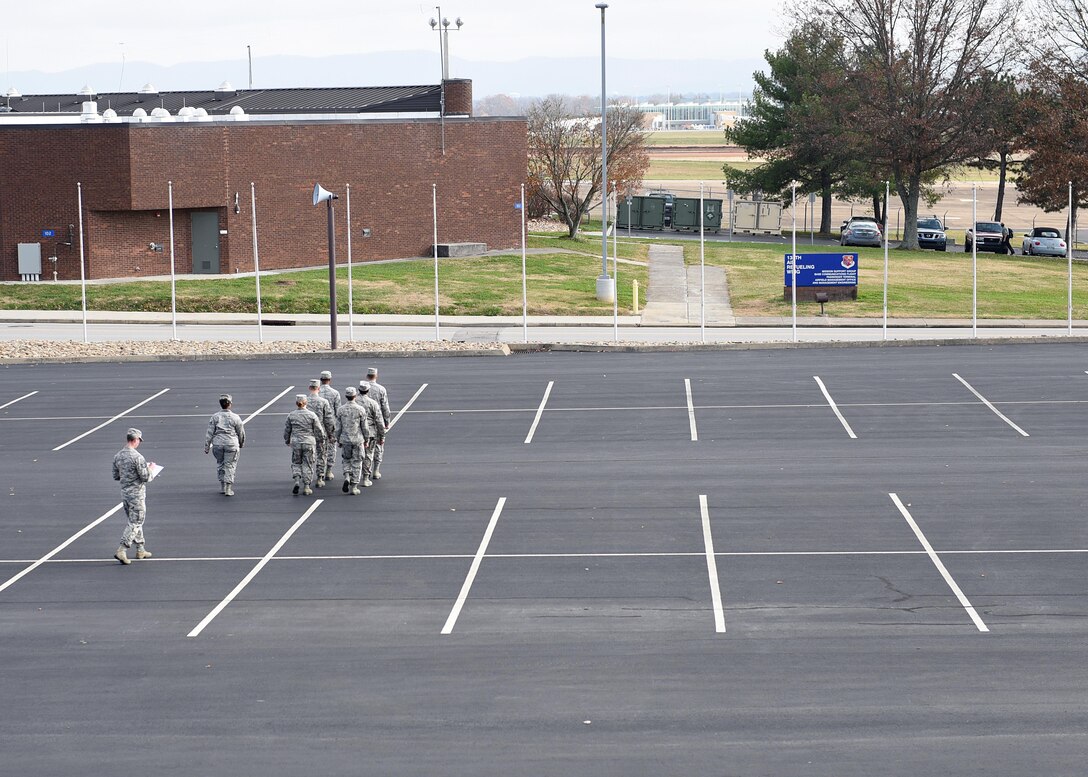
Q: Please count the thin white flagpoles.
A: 12